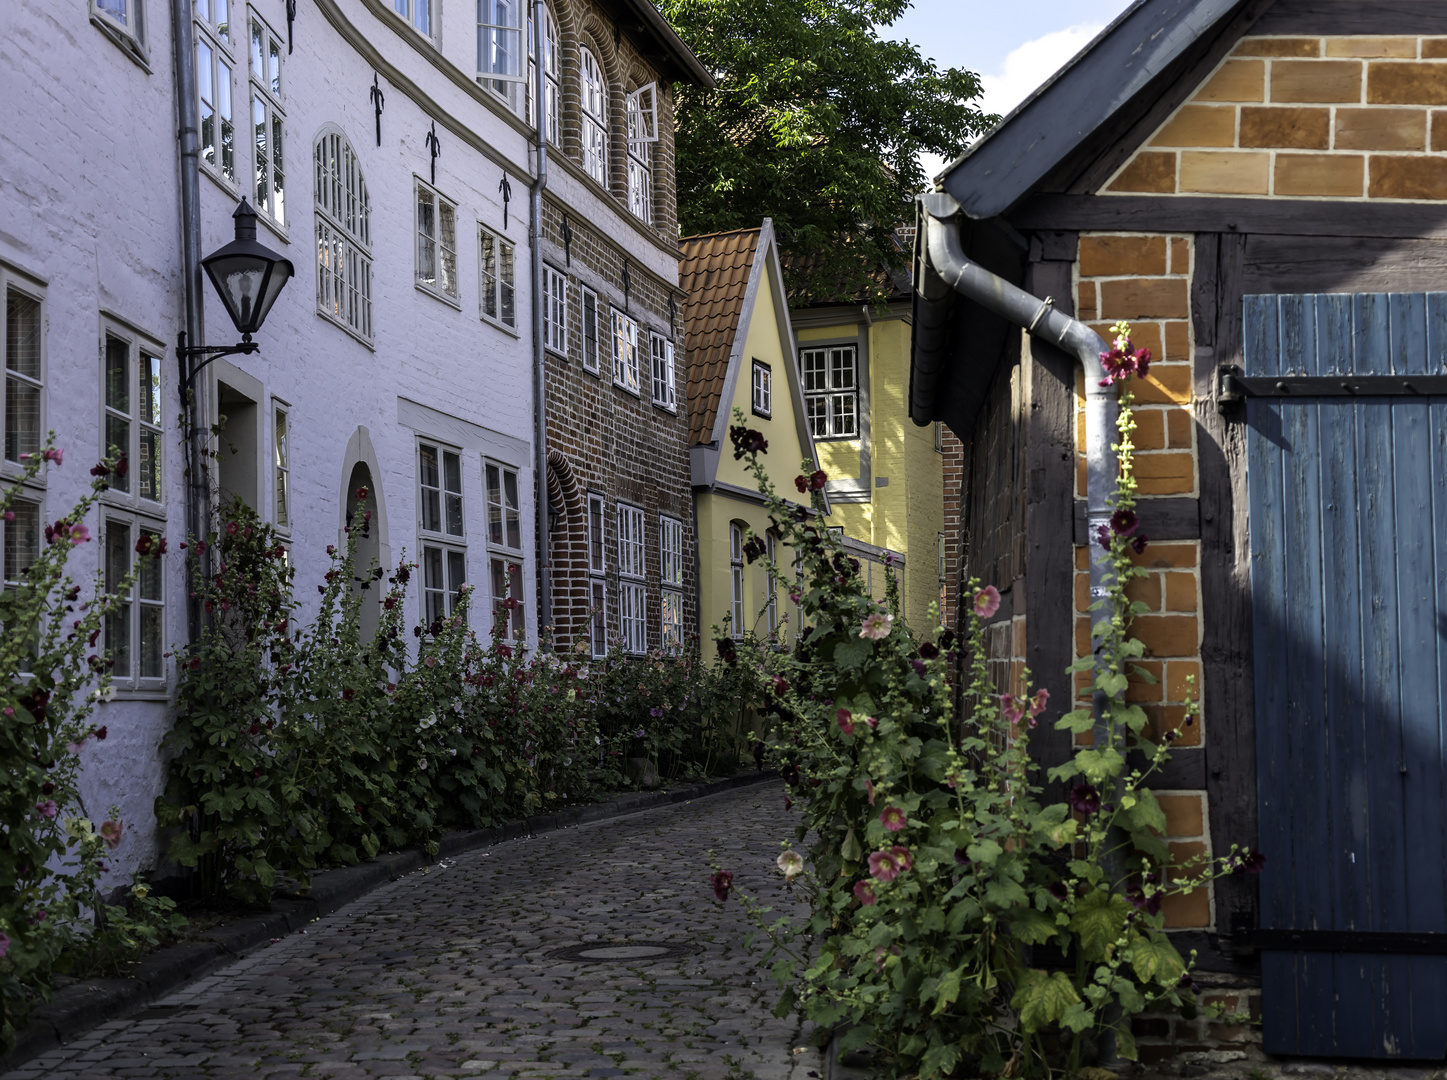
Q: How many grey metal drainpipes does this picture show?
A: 3